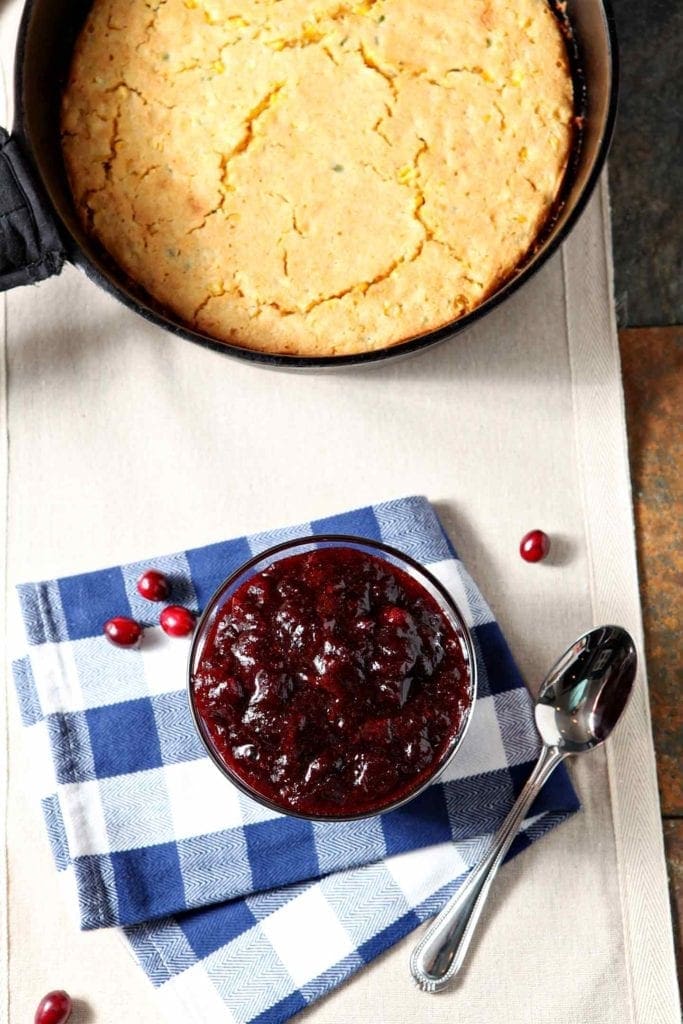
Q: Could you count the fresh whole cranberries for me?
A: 5